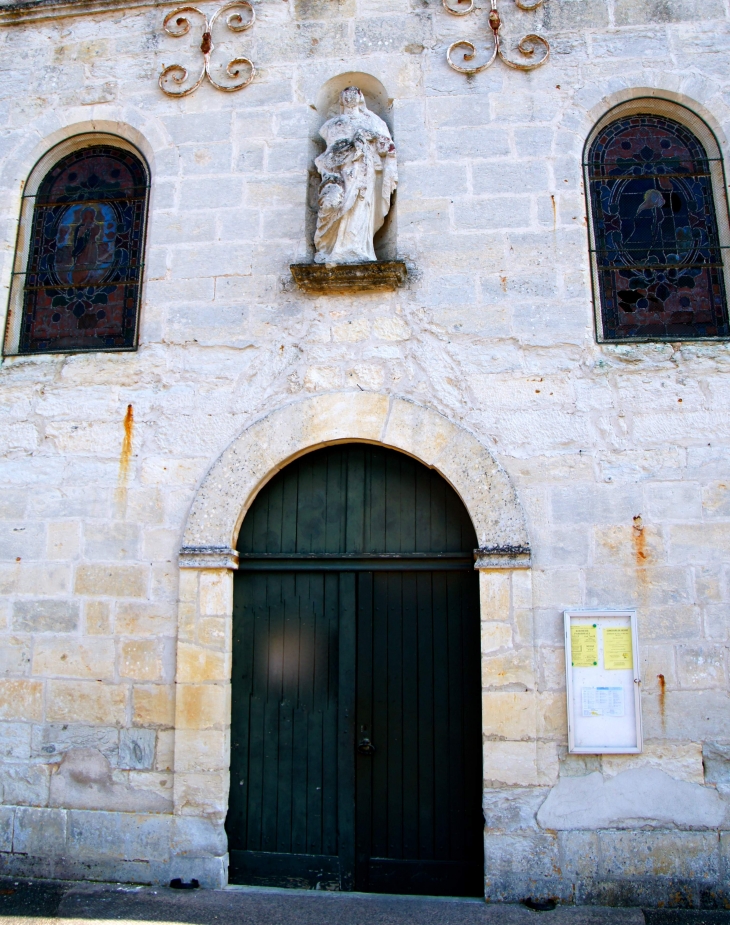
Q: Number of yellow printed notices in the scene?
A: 2